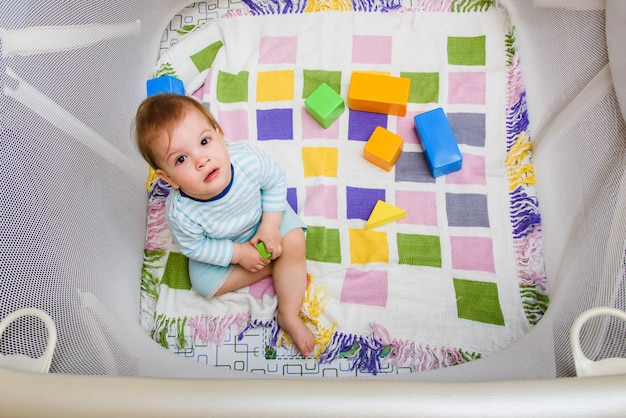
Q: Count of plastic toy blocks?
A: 7